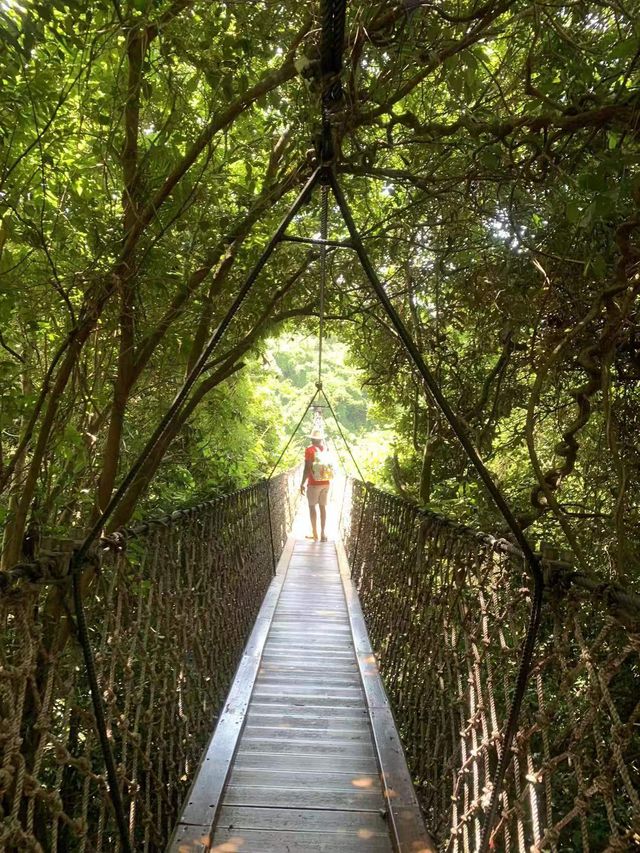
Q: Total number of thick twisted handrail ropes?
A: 2